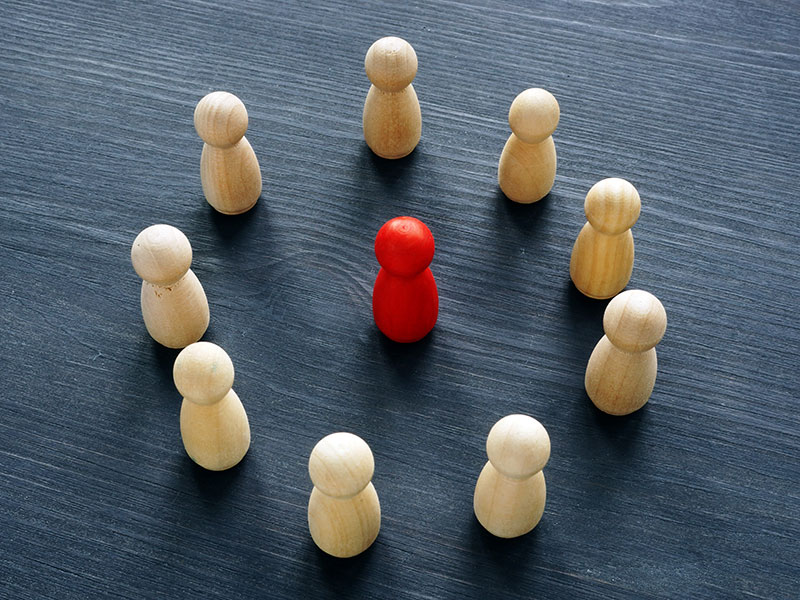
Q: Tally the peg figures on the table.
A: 10